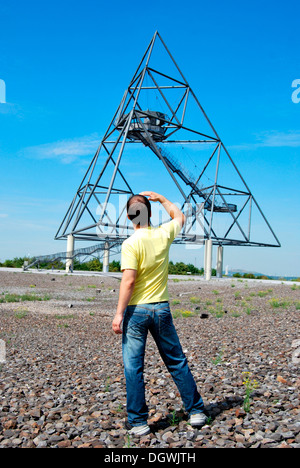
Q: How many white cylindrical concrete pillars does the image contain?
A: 4